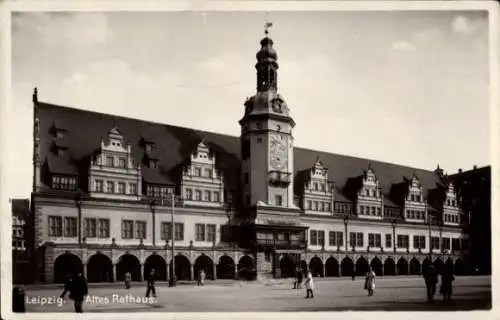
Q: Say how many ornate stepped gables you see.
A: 6